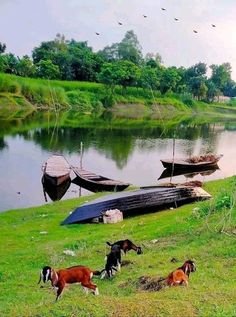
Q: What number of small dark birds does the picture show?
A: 7